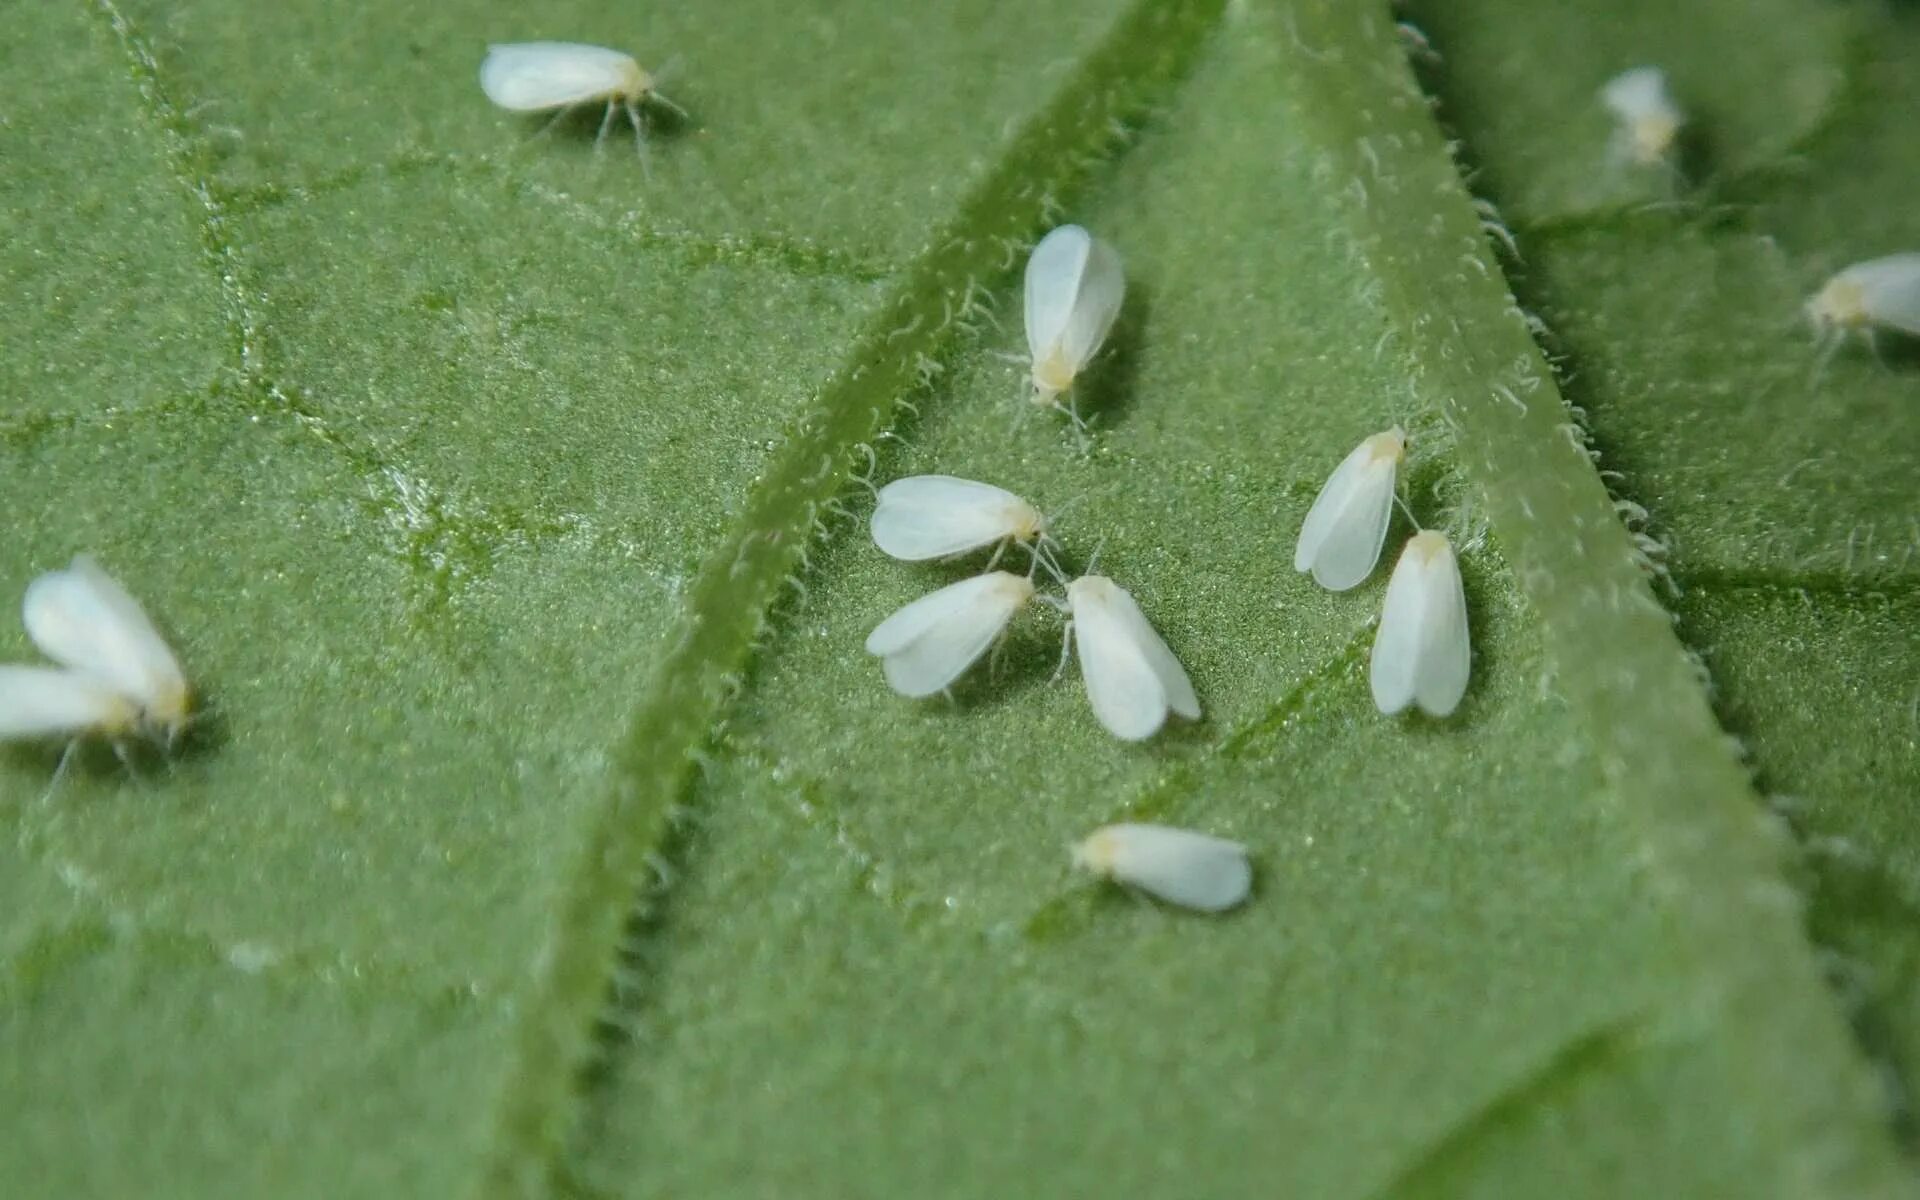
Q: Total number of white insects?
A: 12